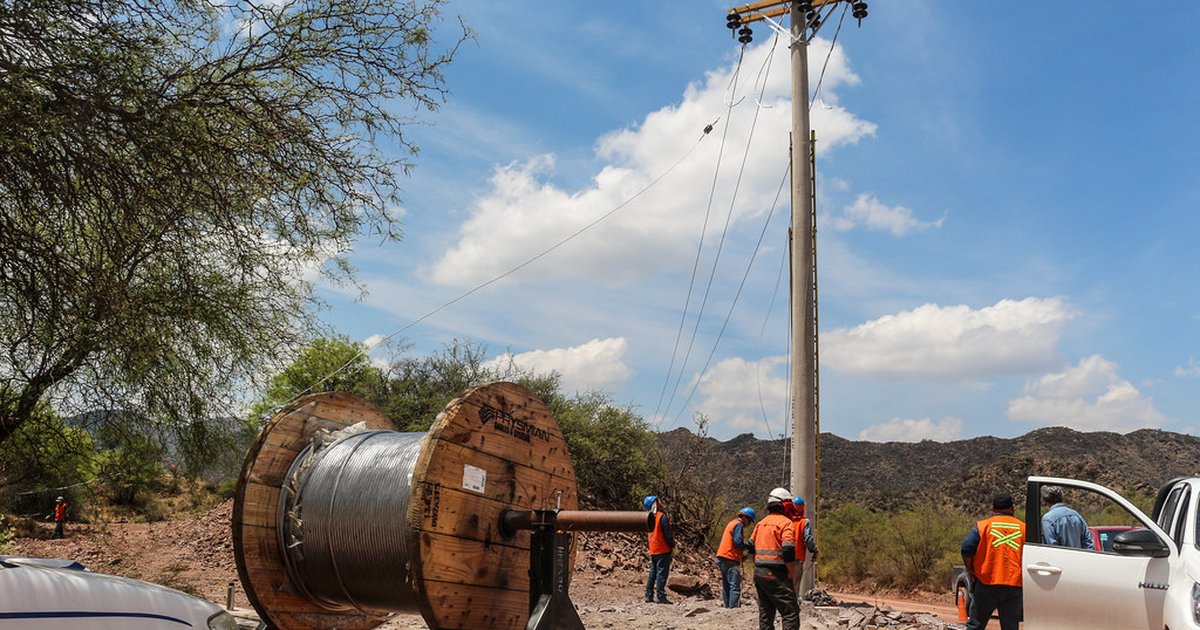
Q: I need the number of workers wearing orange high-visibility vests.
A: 6